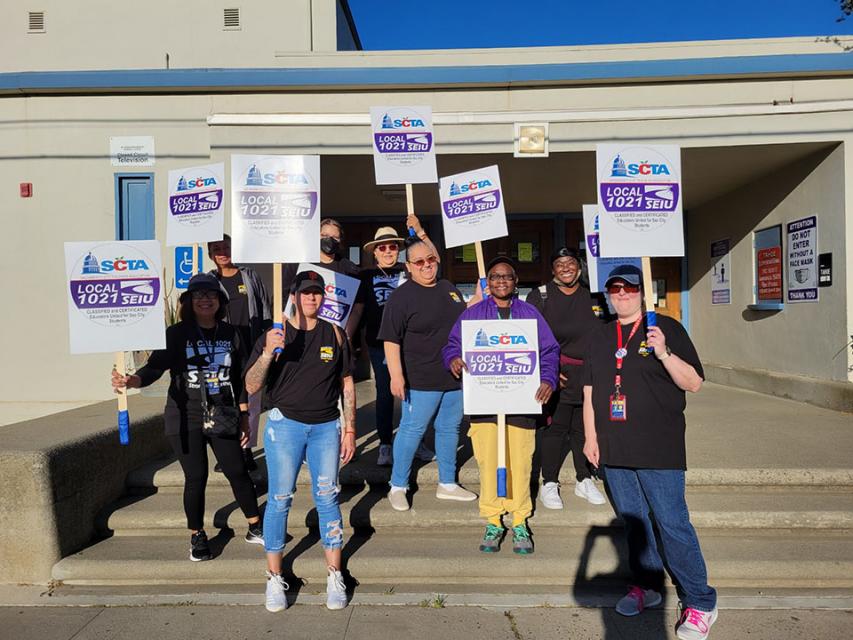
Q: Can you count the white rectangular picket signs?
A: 9